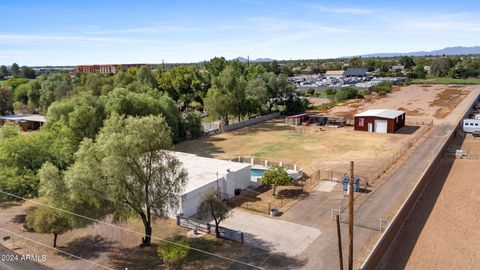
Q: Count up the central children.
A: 0